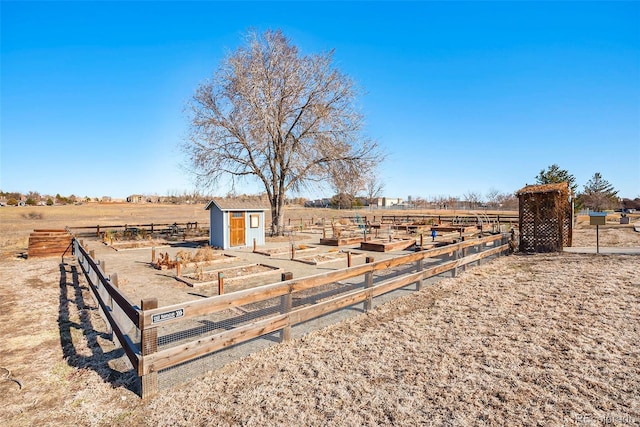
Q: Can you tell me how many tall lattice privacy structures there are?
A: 1